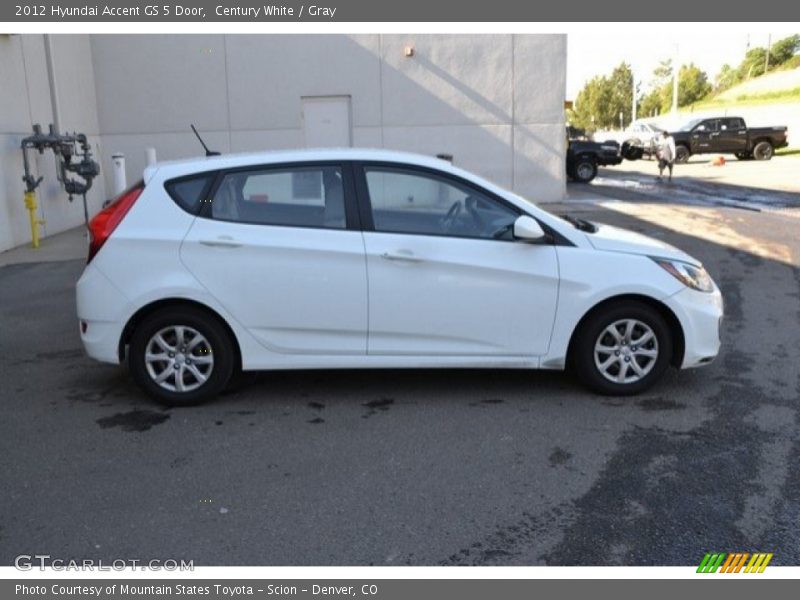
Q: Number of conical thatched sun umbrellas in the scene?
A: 0